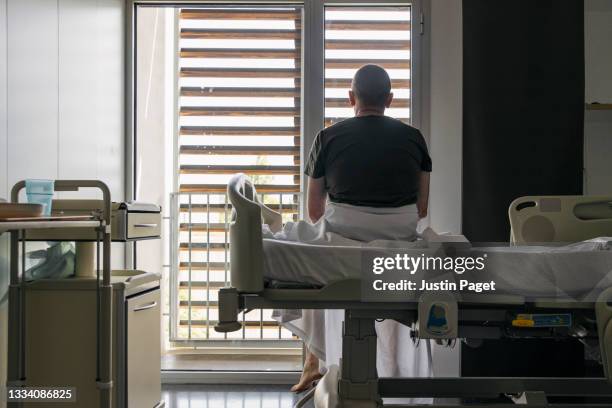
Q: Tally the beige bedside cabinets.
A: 1